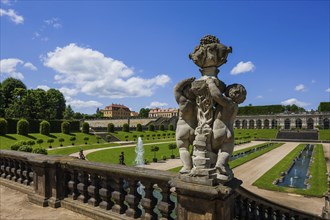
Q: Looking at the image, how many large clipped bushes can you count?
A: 11